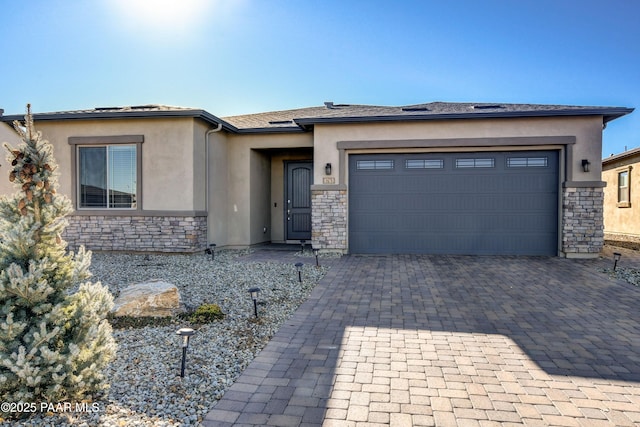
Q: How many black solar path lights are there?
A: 7